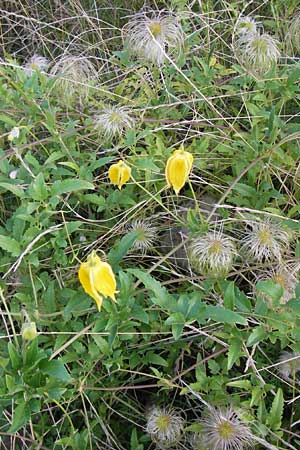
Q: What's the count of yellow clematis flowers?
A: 3